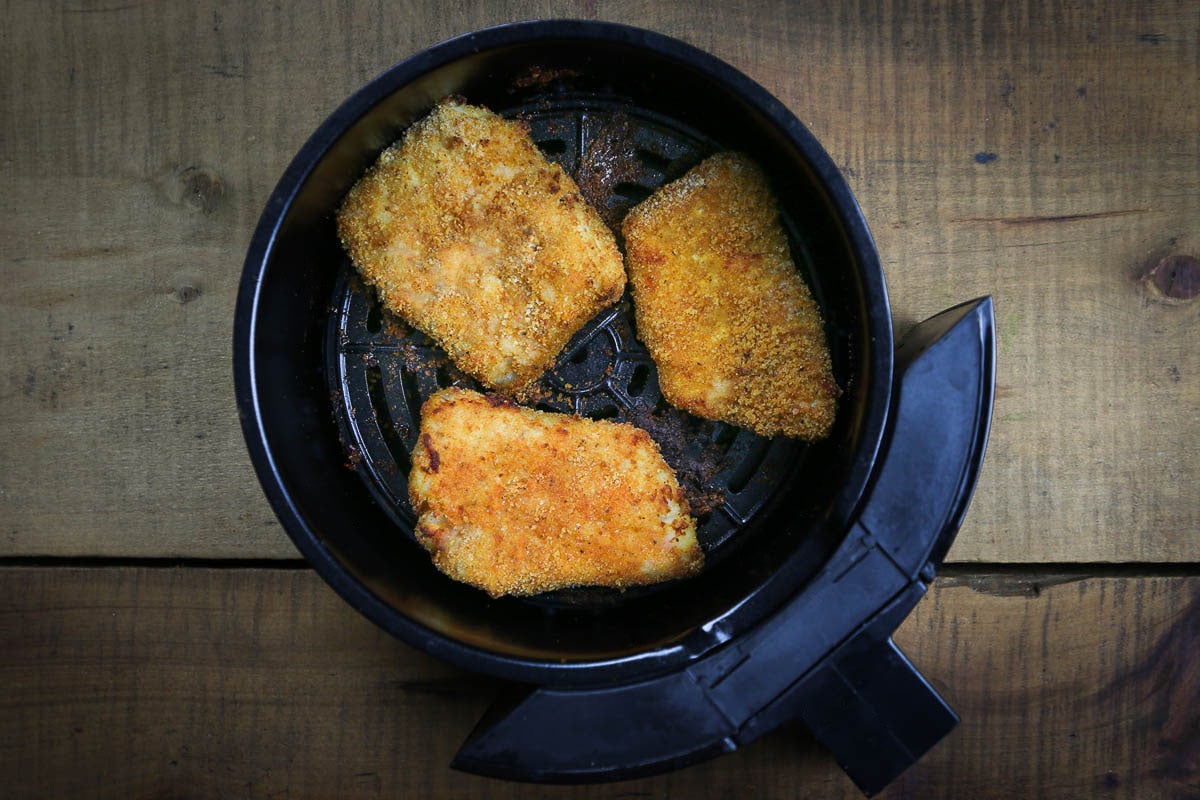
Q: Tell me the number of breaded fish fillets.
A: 3